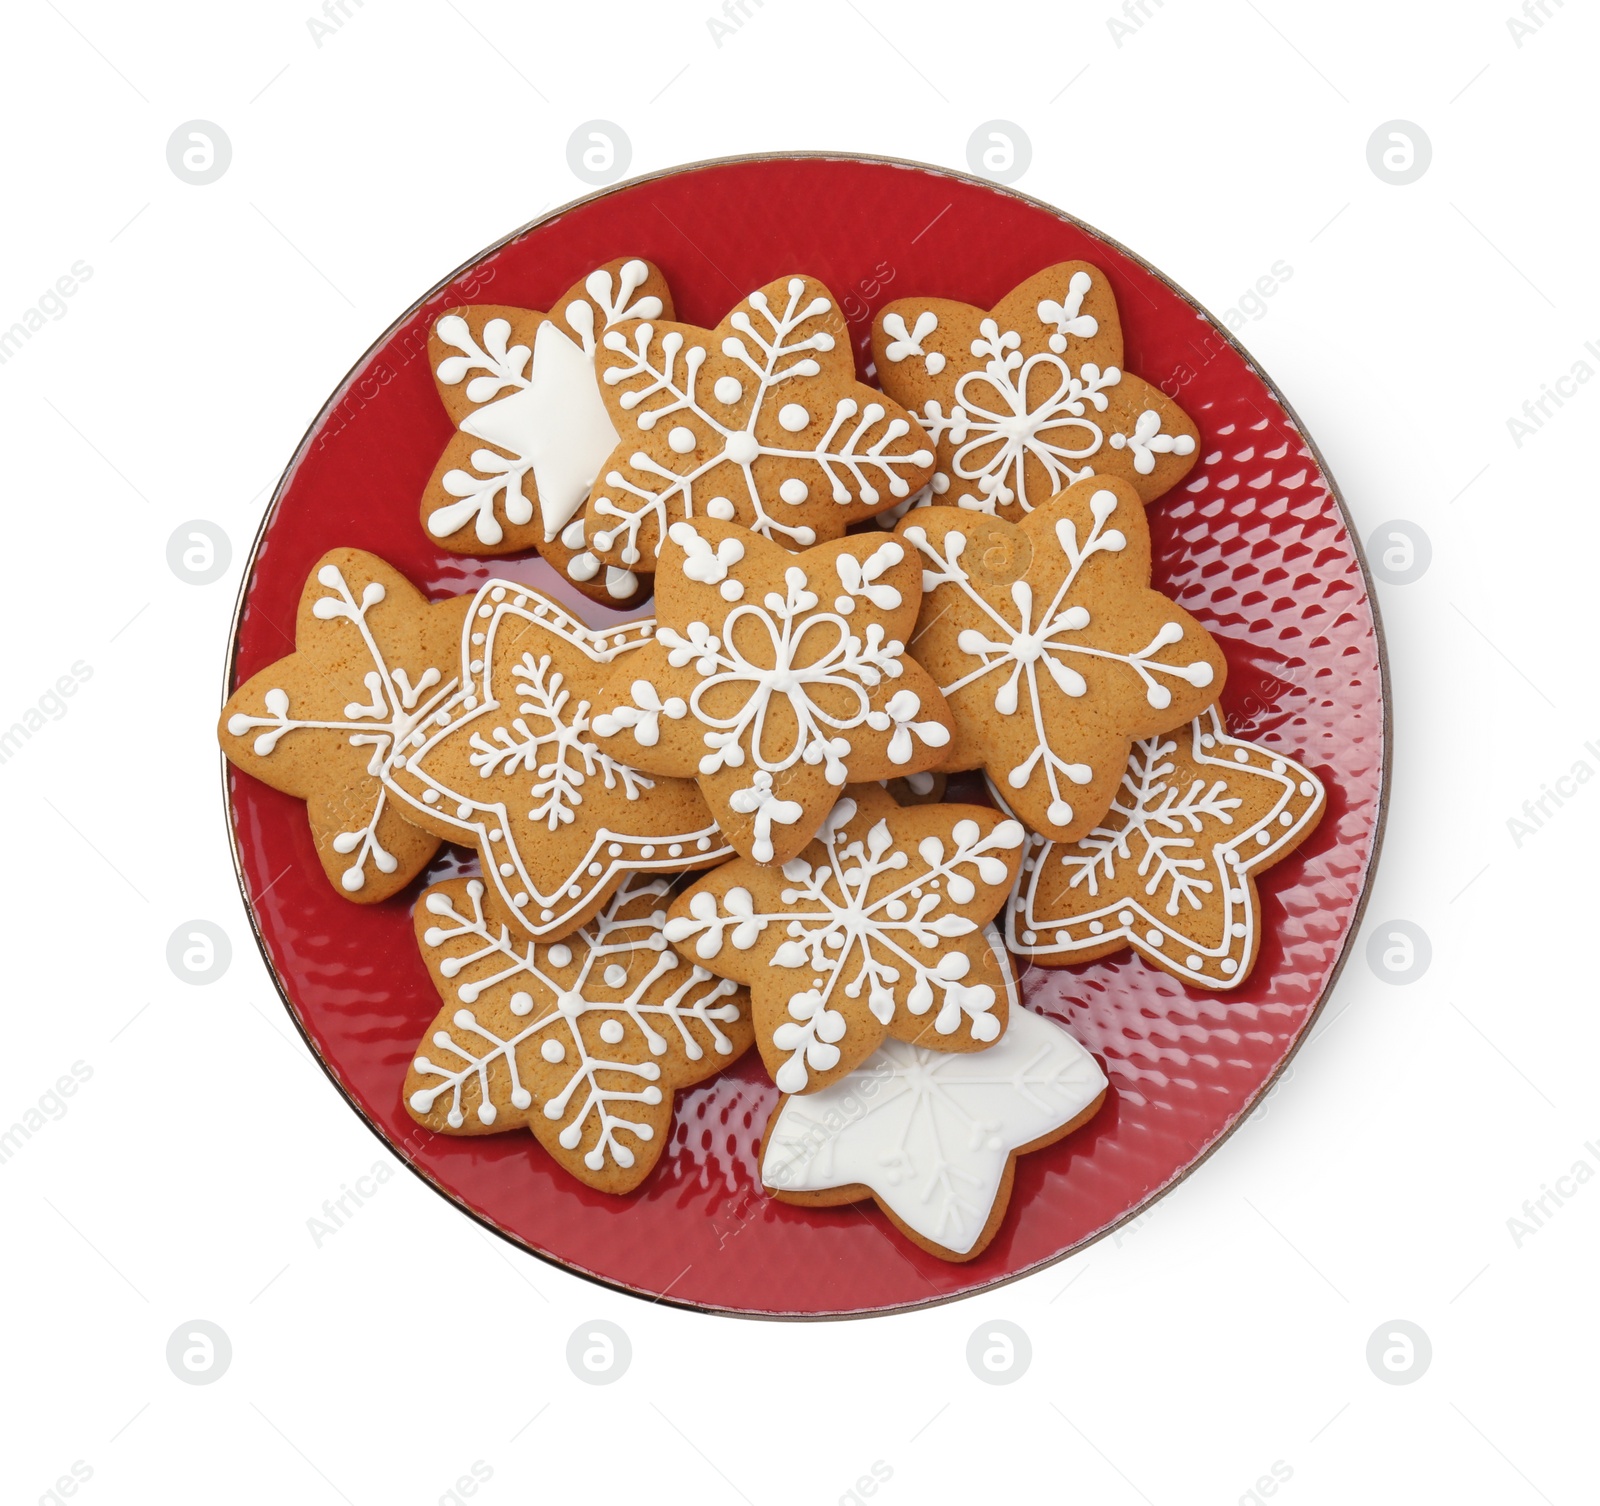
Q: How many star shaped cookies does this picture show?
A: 11